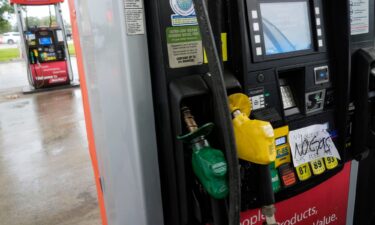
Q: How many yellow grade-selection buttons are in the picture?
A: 3